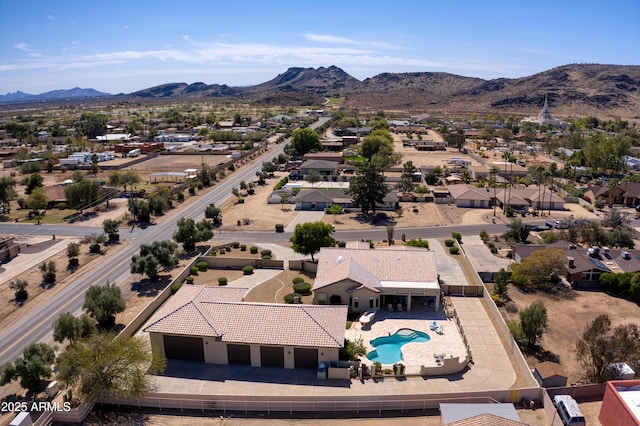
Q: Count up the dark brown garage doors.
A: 4